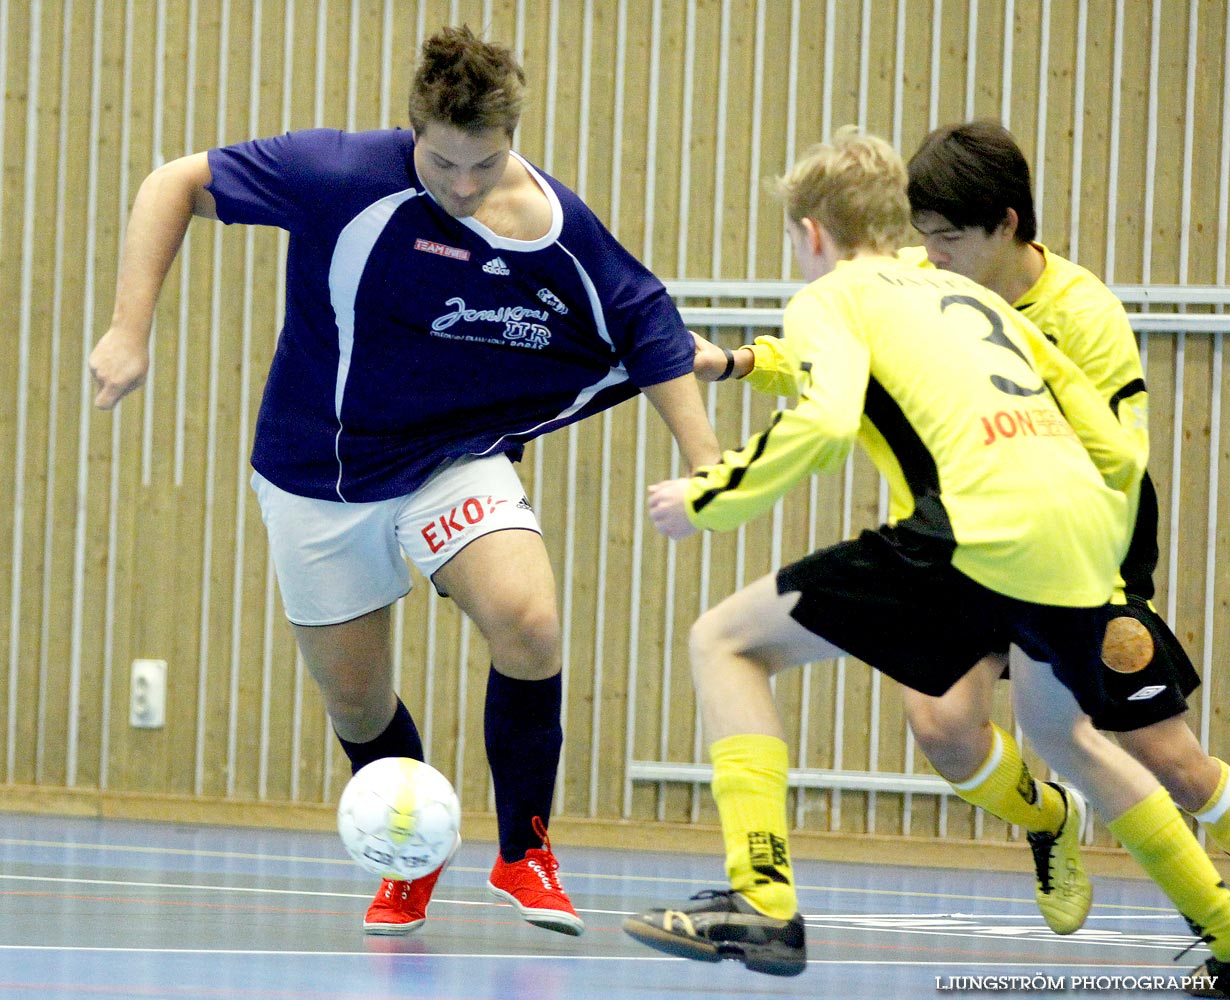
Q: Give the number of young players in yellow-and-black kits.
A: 2